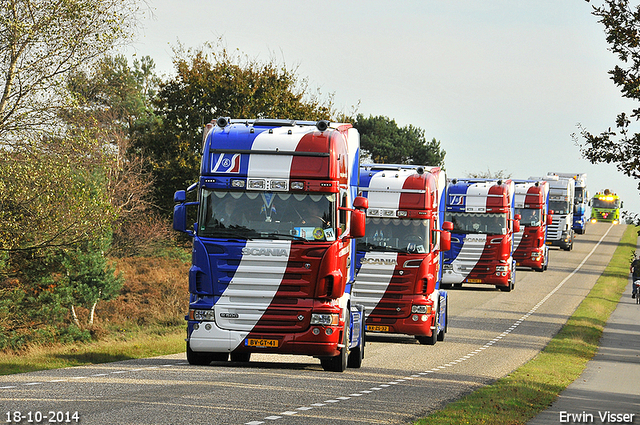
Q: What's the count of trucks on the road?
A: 7